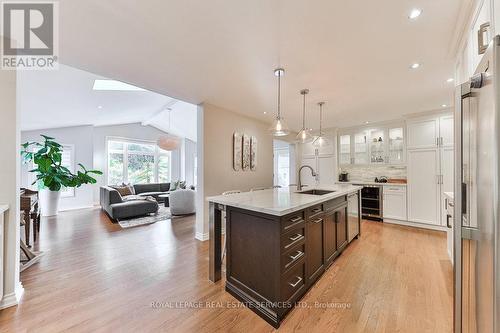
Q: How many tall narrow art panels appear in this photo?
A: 3